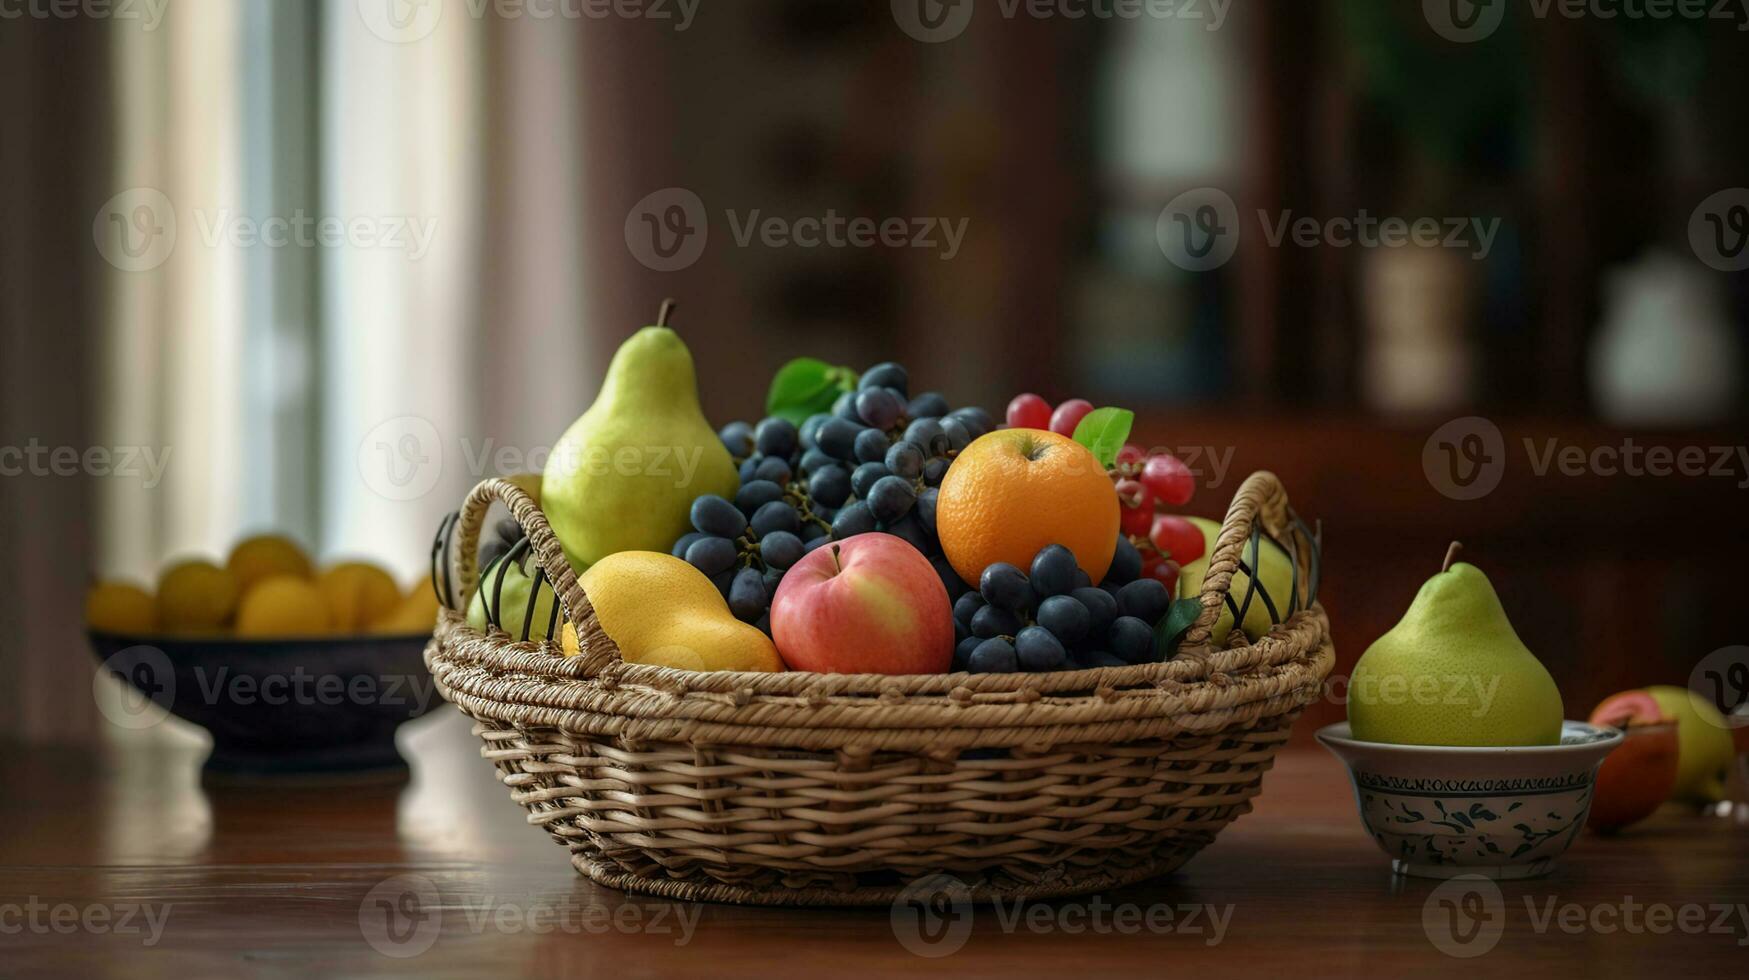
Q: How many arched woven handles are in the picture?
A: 2